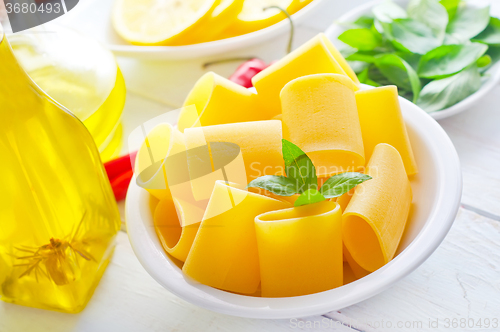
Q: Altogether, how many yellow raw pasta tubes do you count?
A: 10